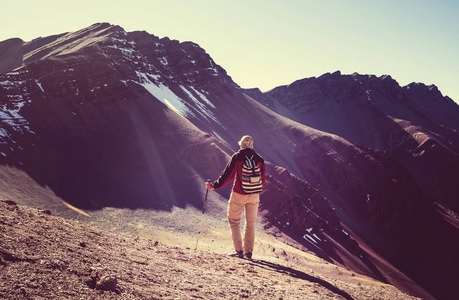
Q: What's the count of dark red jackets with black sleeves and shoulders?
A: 1